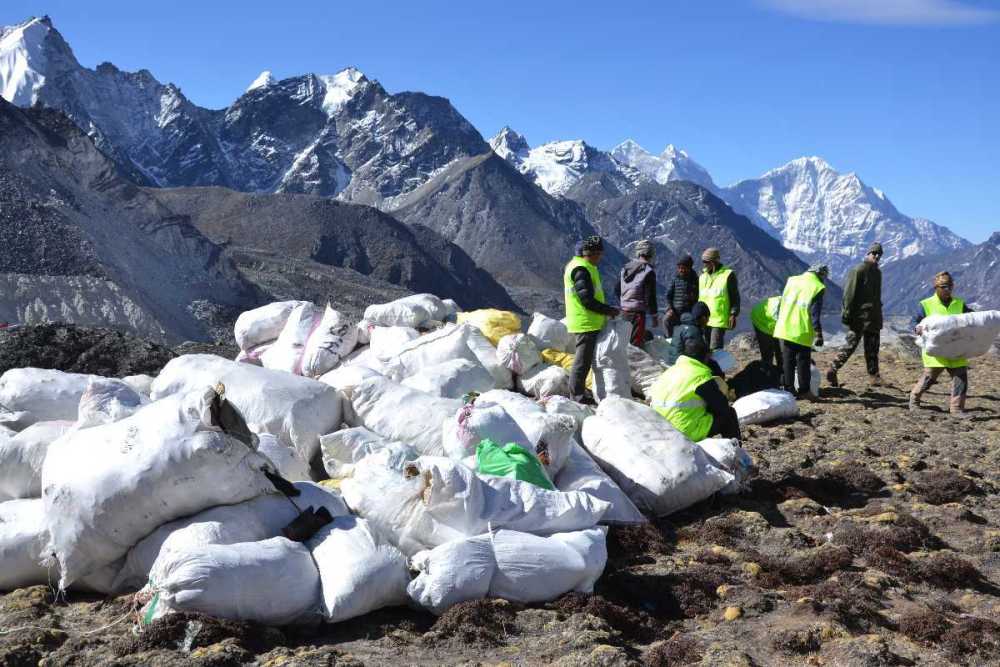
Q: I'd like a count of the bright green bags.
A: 1